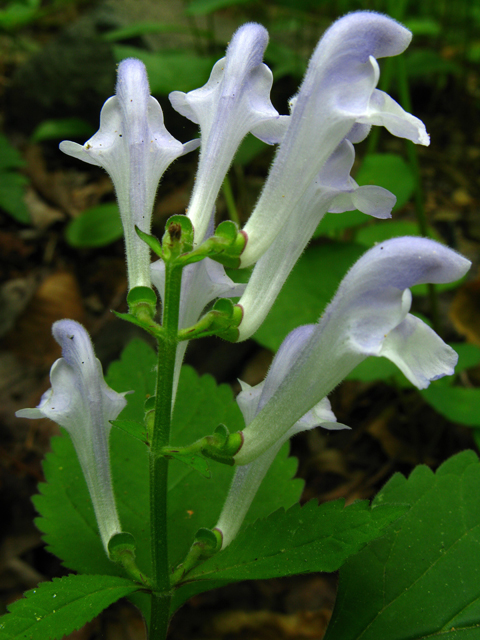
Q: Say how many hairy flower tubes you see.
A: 8